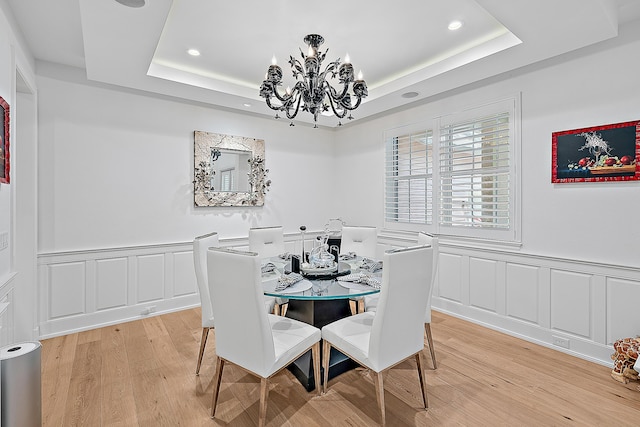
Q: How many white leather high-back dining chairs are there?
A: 6